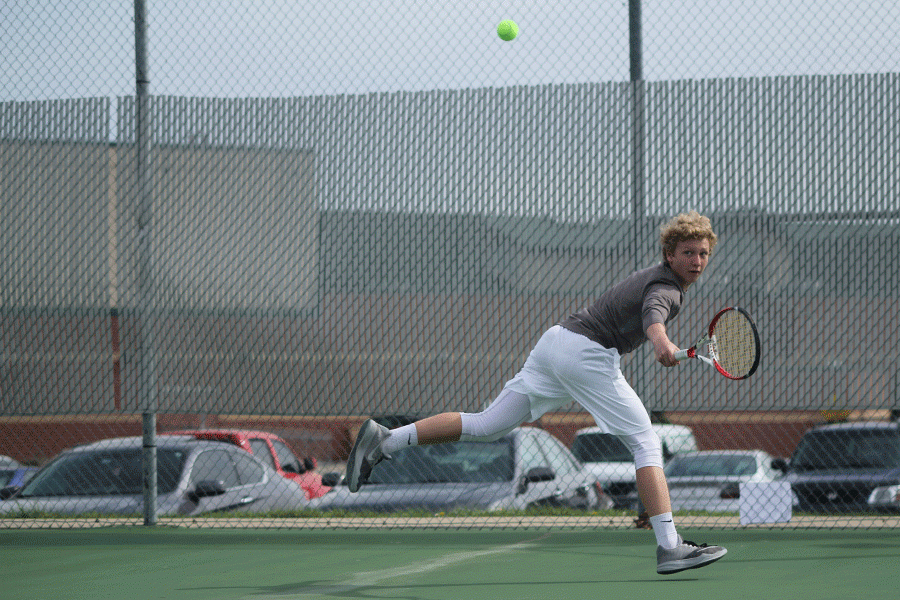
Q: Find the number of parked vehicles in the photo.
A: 7